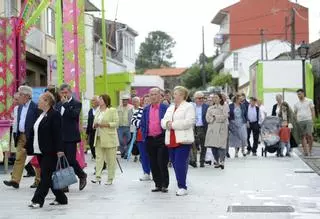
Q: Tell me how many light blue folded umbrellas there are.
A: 1